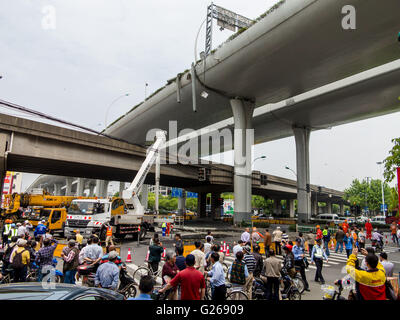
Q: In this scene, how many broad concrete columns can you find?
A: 2